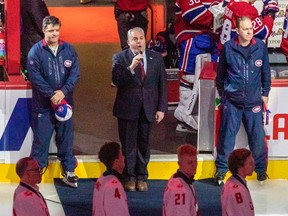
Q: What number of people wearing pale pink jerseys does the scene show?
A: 4